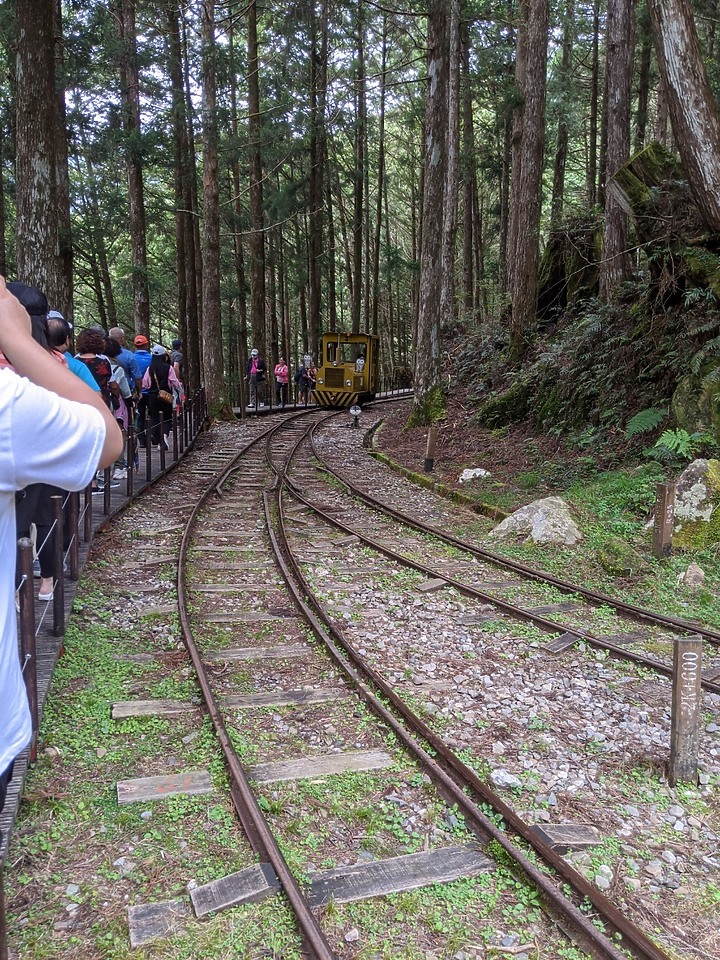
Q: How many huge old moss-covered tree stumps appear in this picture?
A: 2